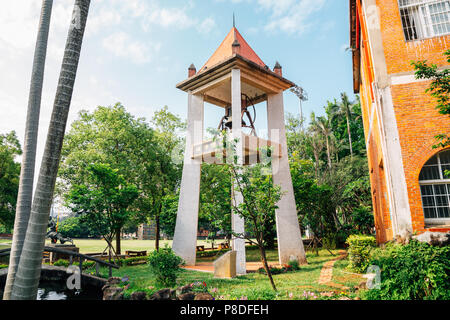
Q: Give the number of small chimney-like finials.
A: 3